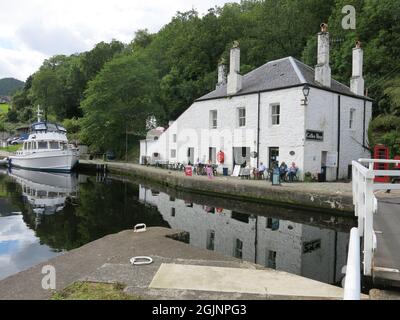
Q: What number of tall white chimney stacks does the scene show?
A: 4